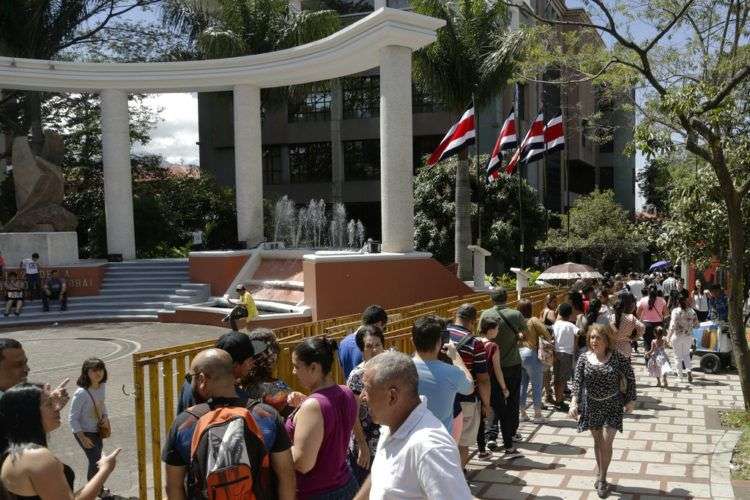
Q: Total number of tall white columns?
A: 3